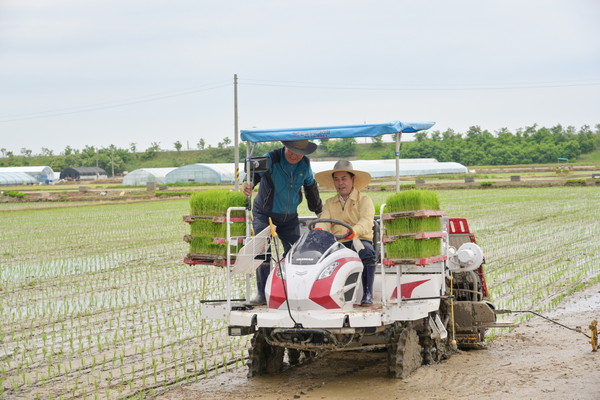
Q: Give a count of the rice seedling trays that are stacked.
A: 6